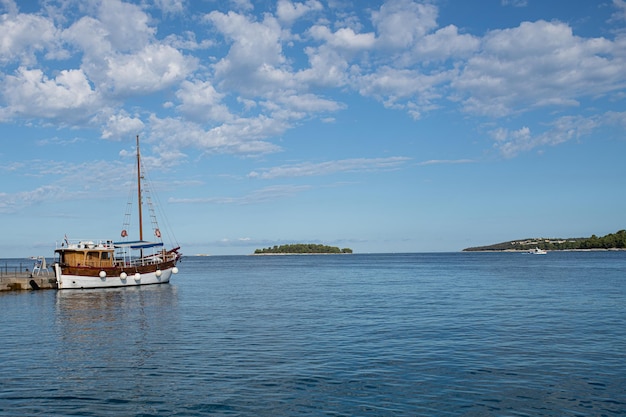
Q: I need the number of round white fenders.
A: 5